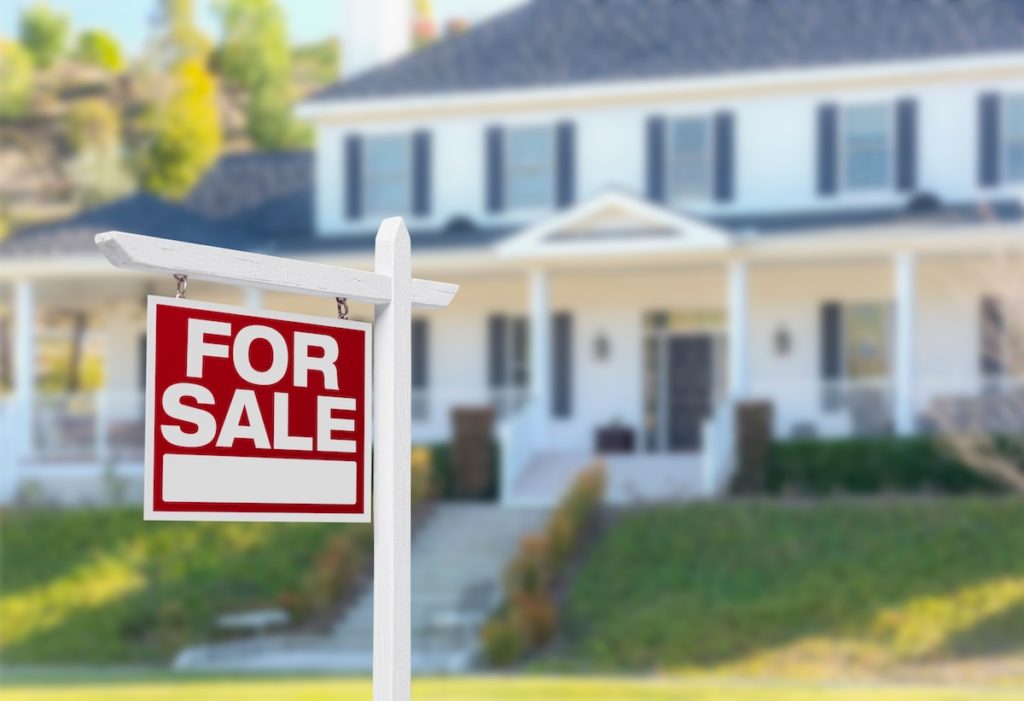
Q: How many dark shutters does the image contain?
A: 14